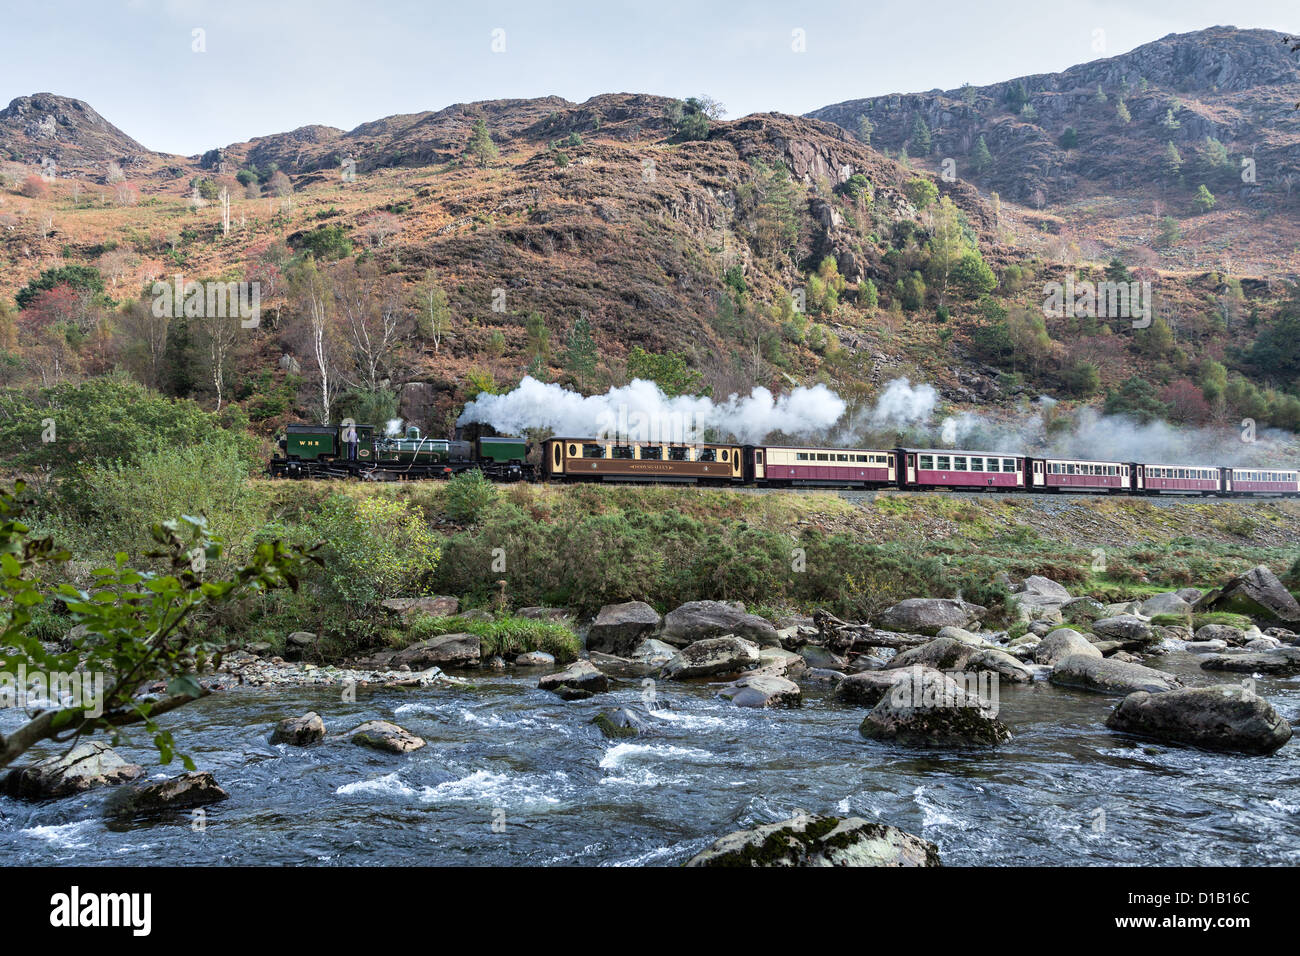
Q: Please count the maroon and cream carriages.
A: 5